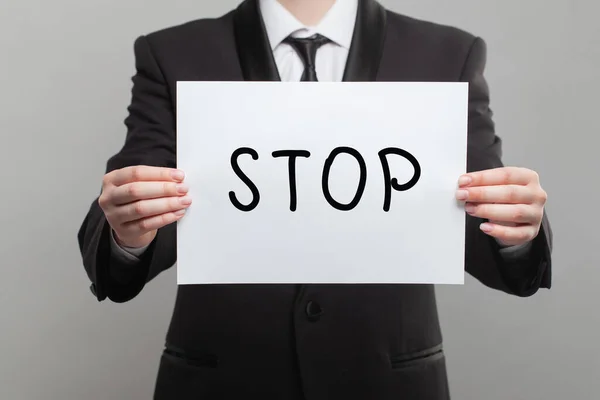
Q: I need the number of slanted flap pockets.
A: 2